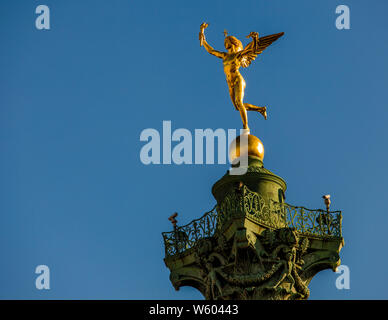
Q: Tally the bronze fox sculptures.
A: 0